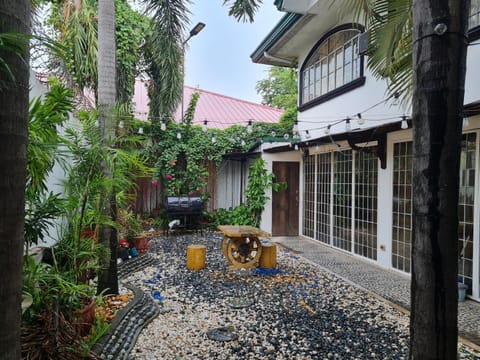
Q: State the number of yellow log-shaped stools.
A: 2